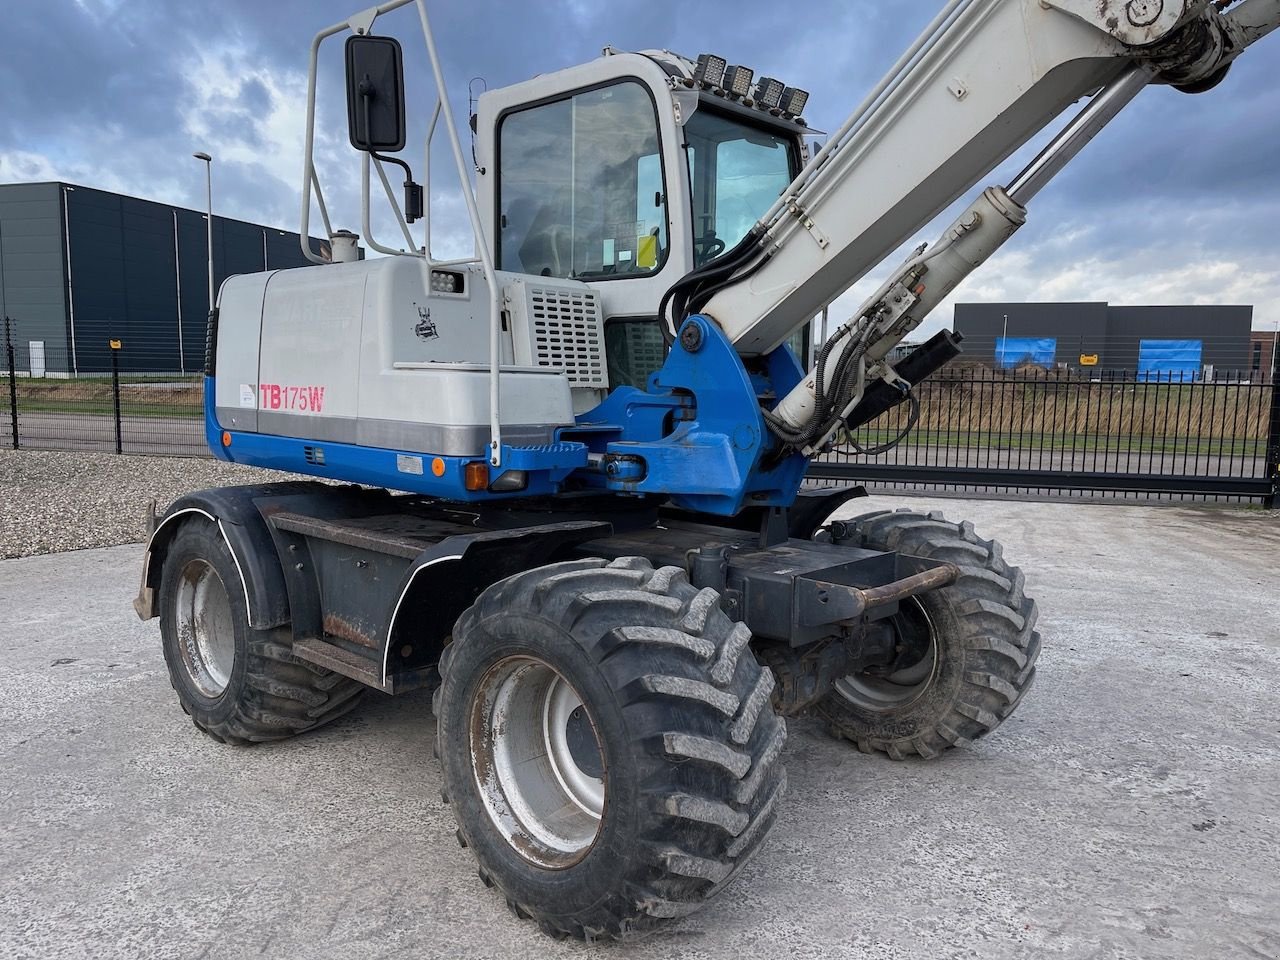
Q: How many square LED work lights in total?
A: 4